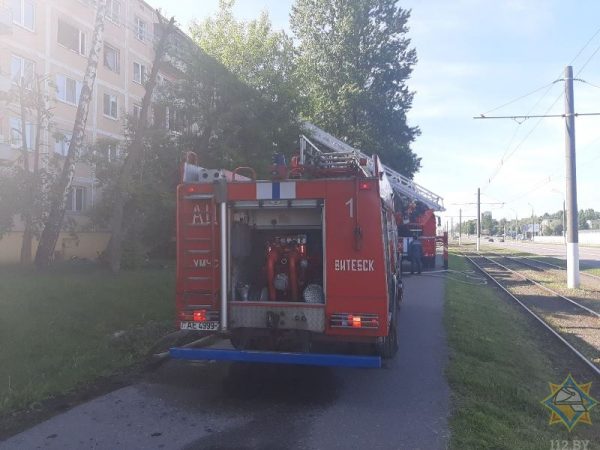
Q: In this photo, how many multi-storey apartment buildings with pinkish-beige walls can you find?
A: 1